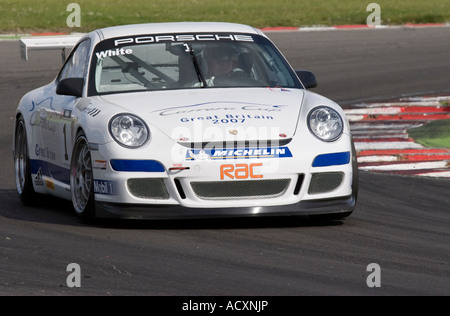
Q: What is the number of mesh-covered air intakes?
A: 3